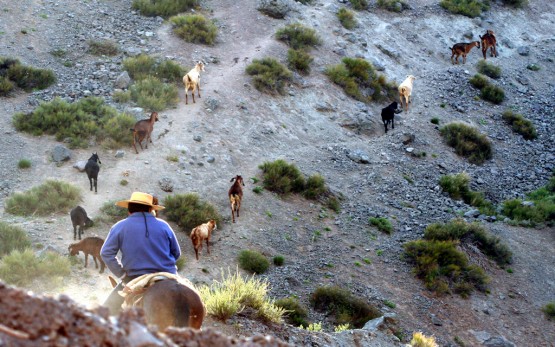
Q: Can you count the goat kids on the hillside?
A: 11